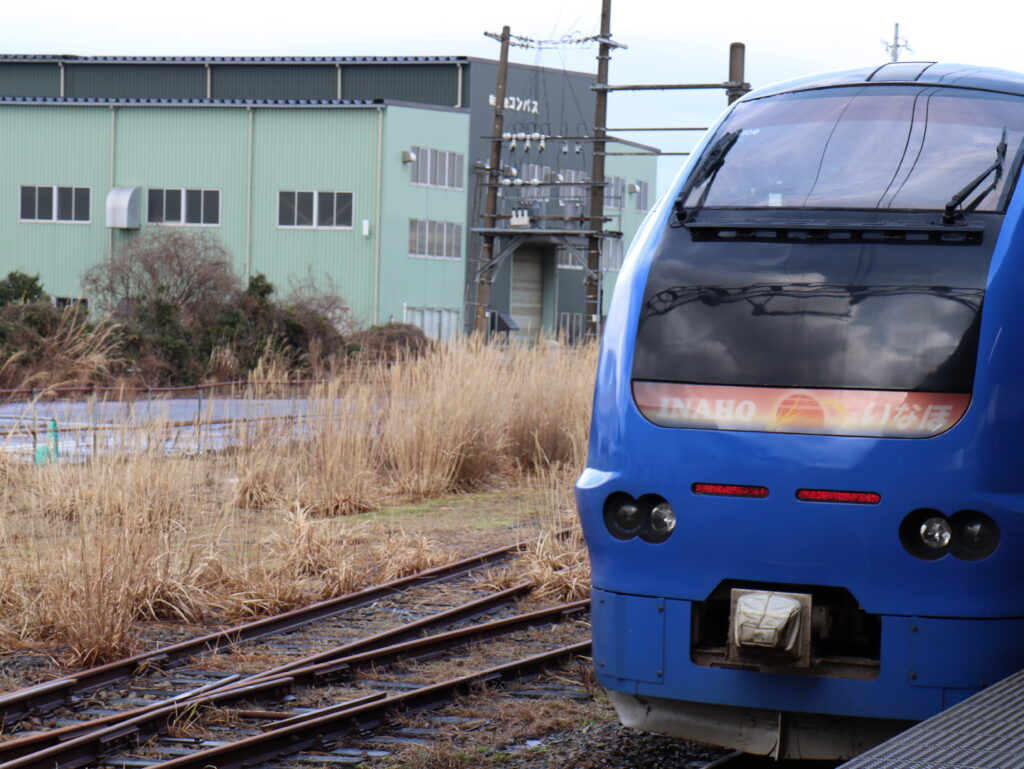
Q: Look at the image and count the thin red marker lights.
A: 2